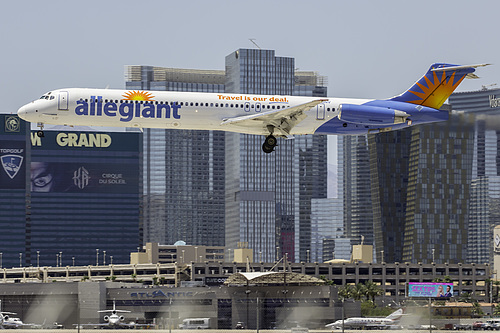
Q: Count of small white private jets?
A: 3